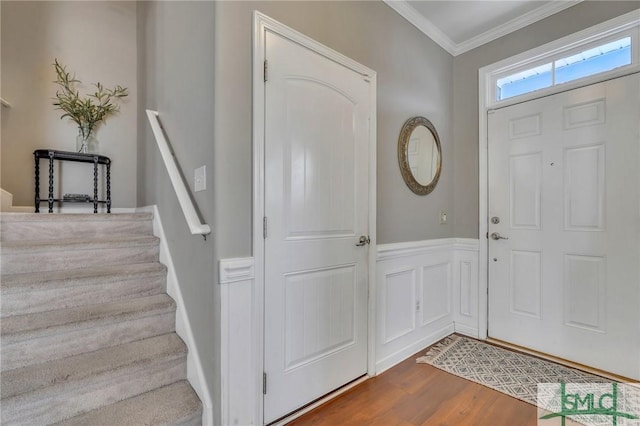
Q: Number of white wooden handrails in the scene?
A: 1